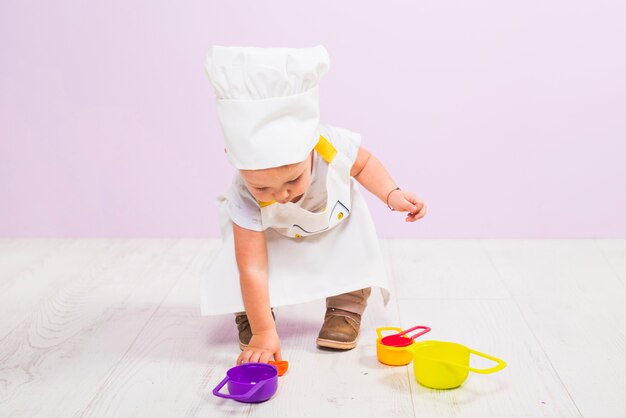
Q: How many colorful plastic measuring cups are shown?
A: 5